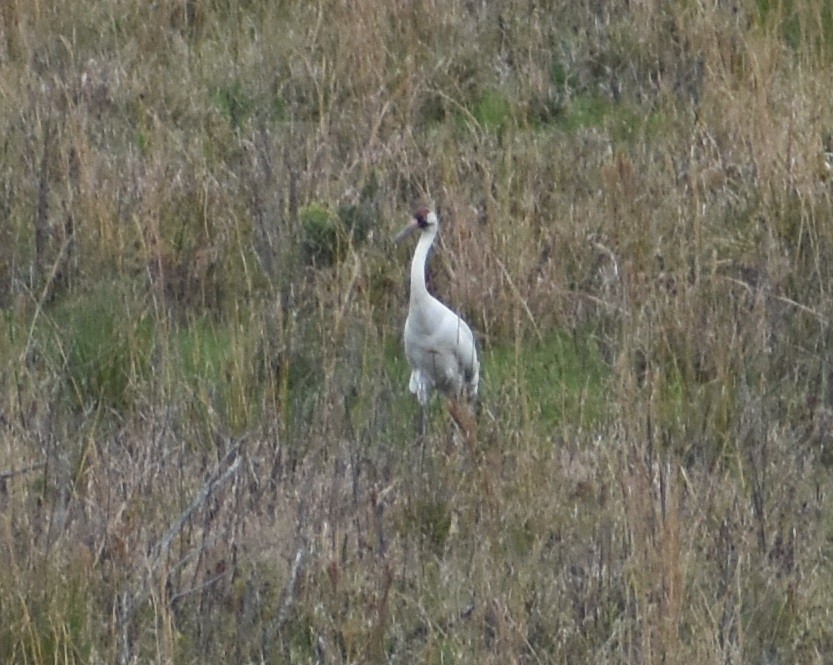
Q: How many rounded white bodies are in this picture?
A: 1